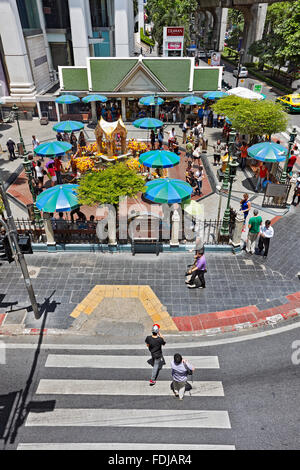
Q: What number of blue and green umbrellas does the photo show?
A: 12